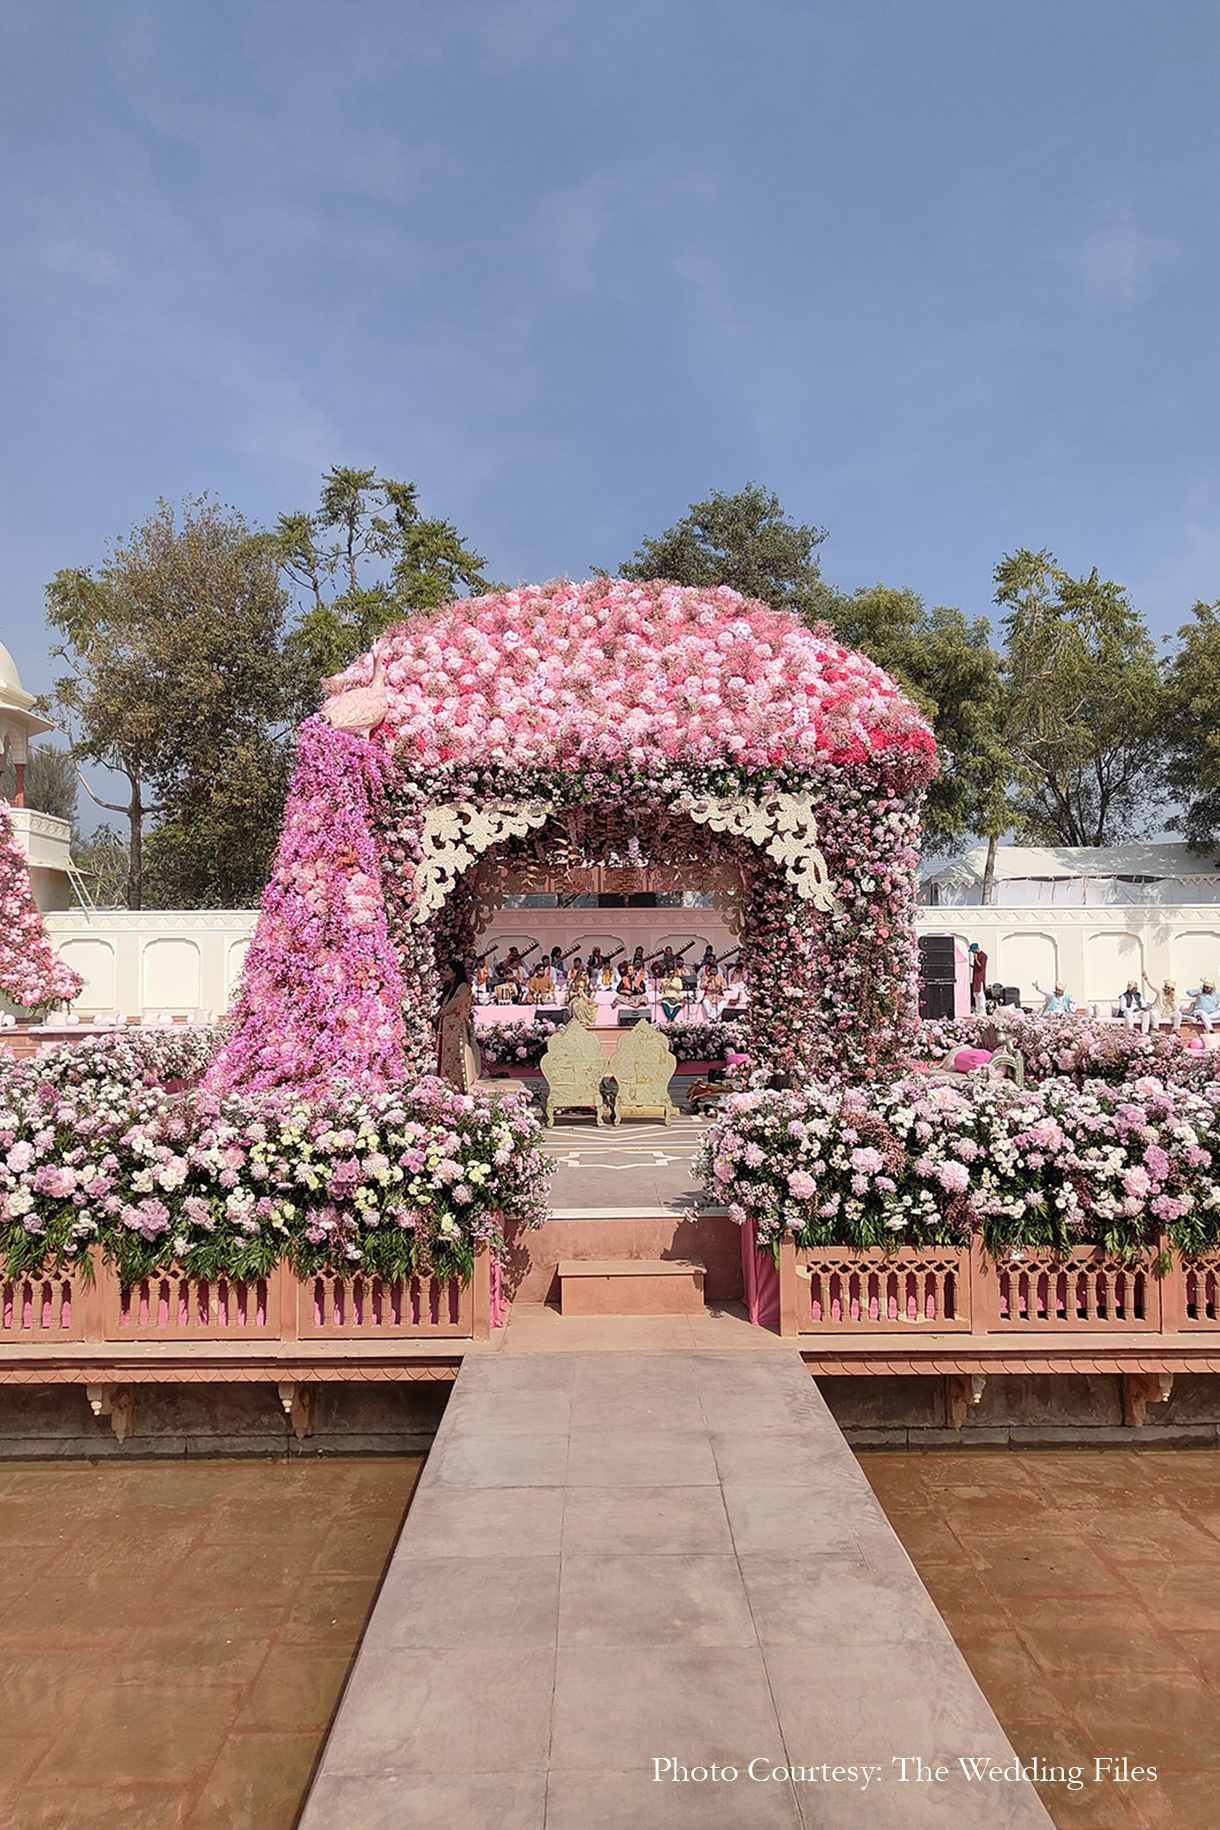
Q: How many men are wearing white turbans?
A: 4